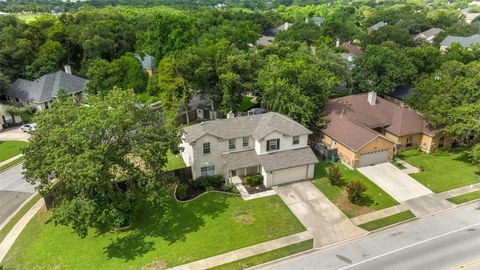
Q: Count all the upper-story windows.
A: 5